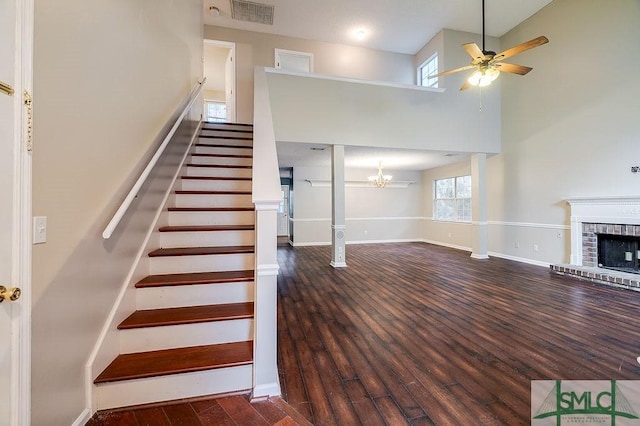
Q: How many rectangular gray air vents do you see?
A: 1